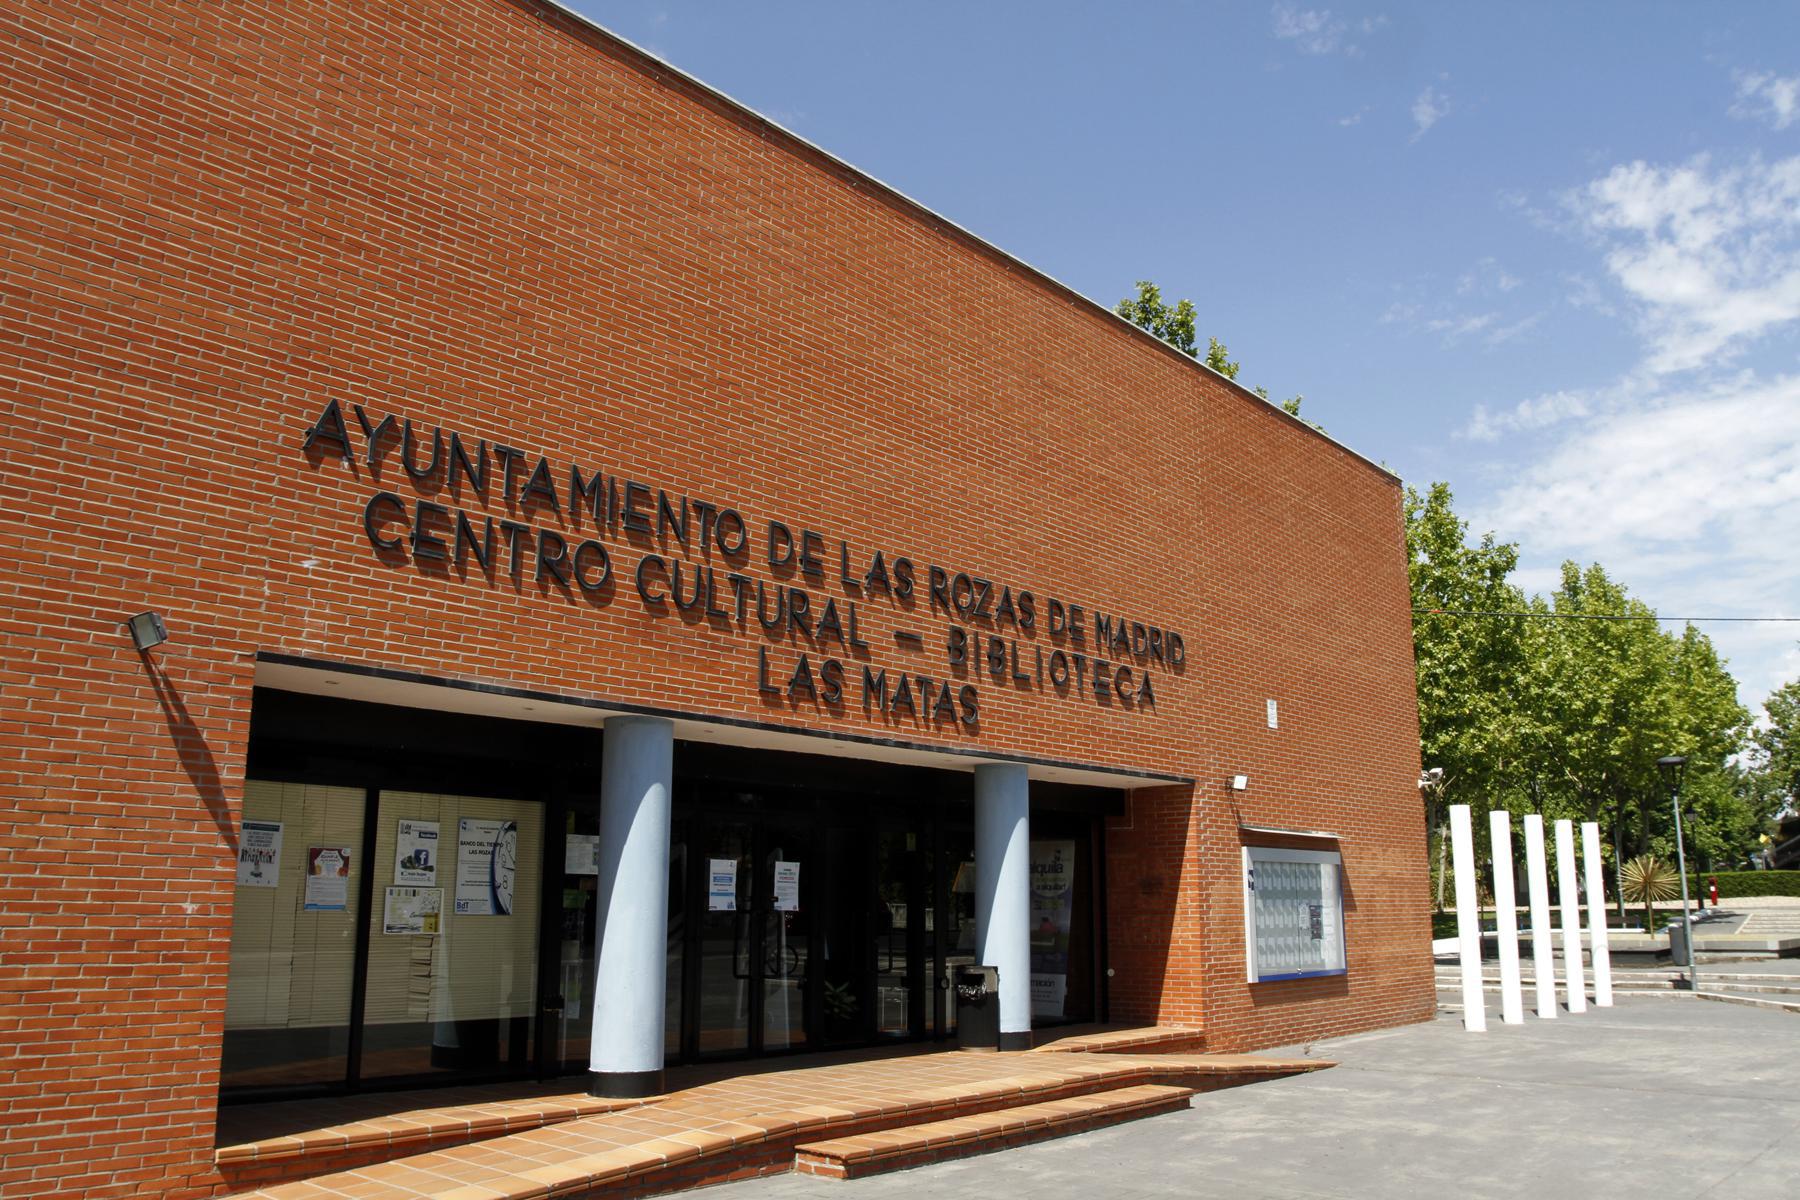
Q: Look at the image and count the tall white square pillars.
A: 5